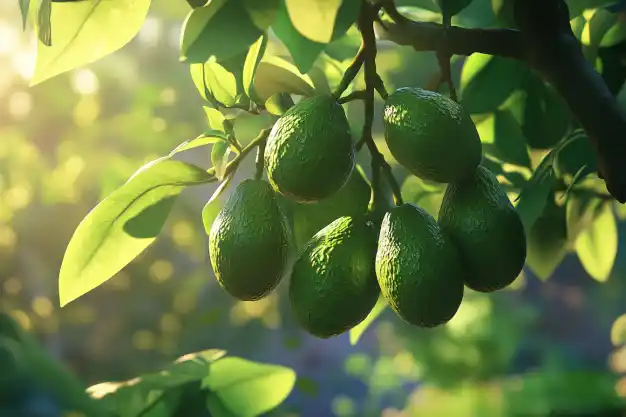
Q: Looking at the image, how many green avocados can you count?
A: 6